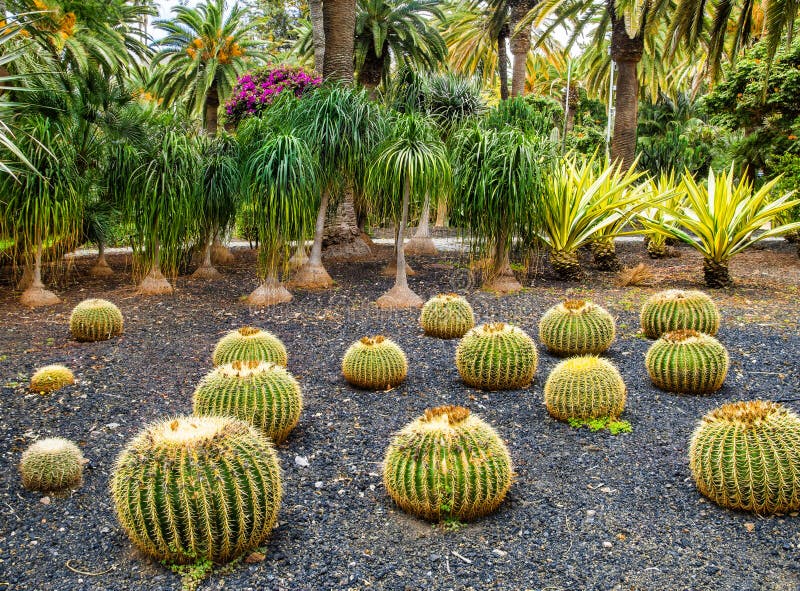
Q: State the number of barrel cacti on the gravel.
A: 15